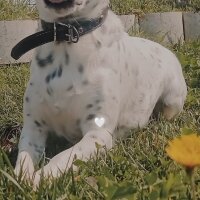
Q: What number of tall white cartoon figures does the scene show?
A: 0